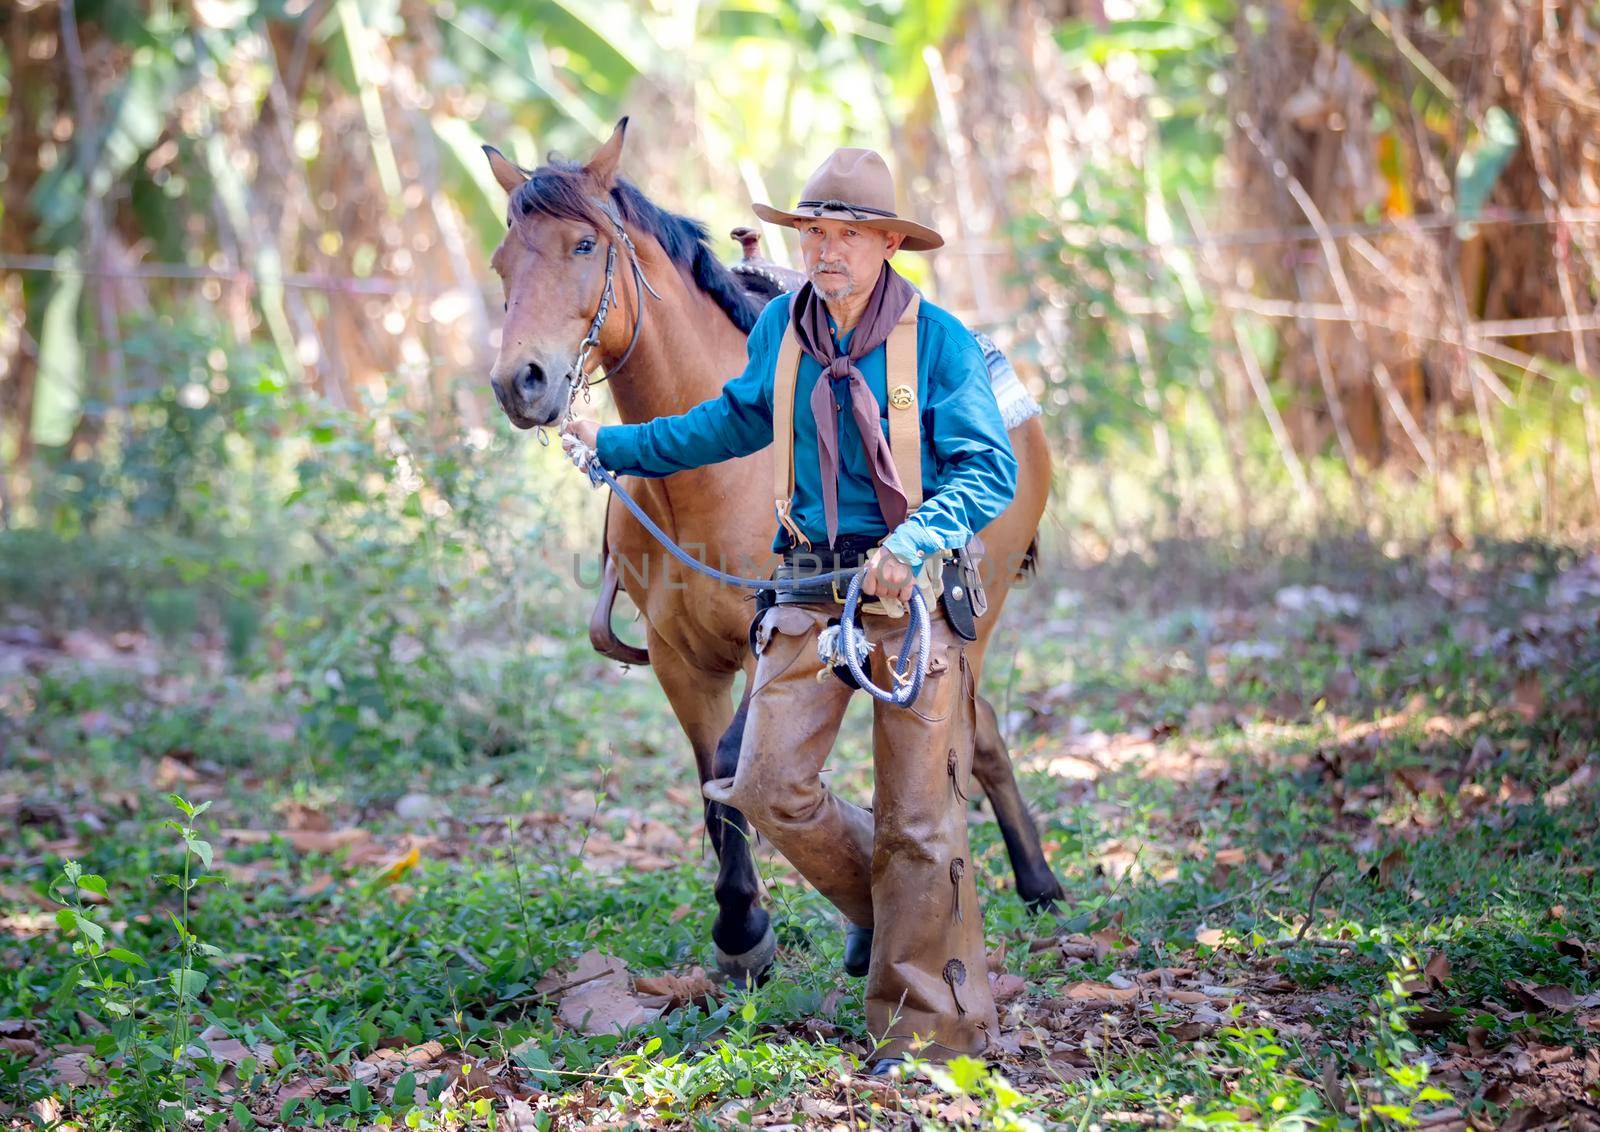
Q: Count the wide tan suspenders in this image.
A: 2